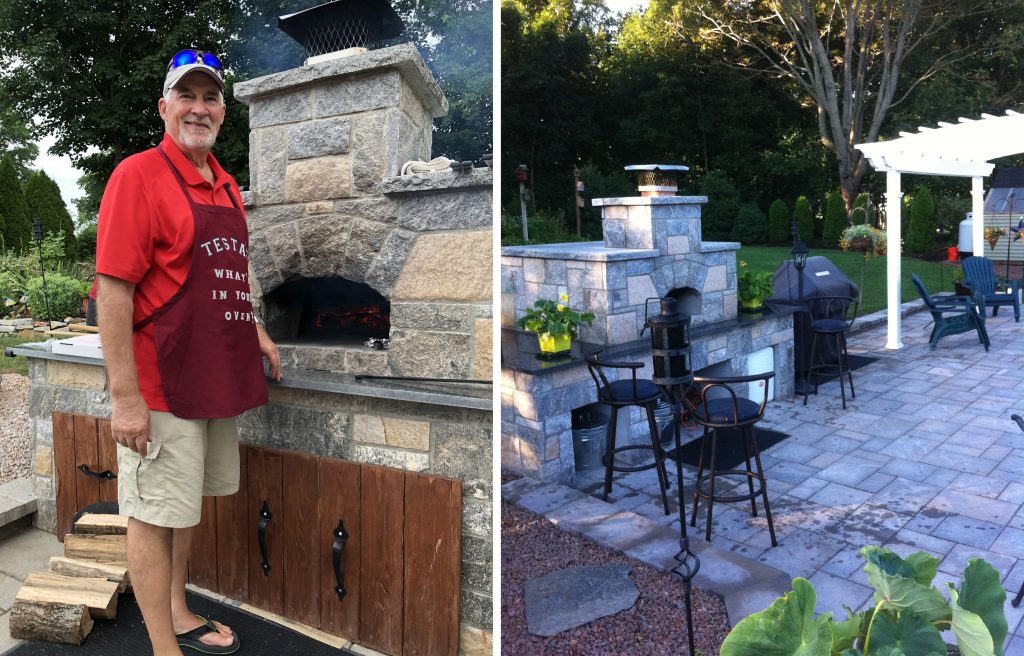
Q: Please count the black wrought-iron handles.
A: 3